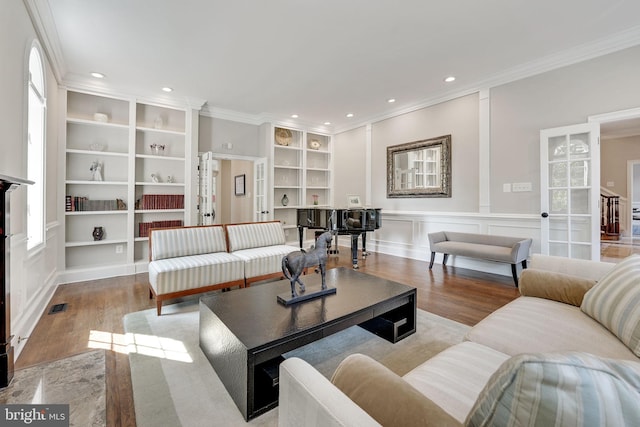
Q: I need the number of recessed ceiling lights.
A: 7